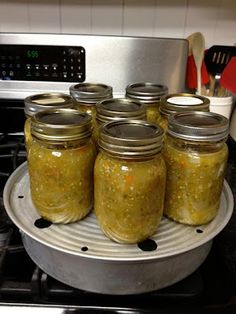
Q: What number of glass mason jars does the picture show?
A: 8